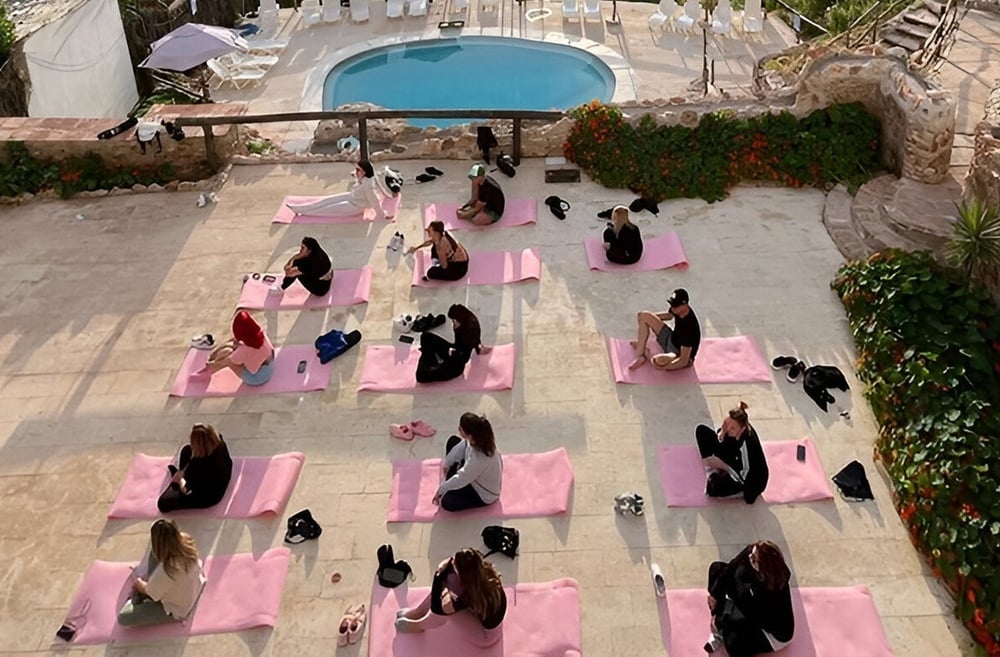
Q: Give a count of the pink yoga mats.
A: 14